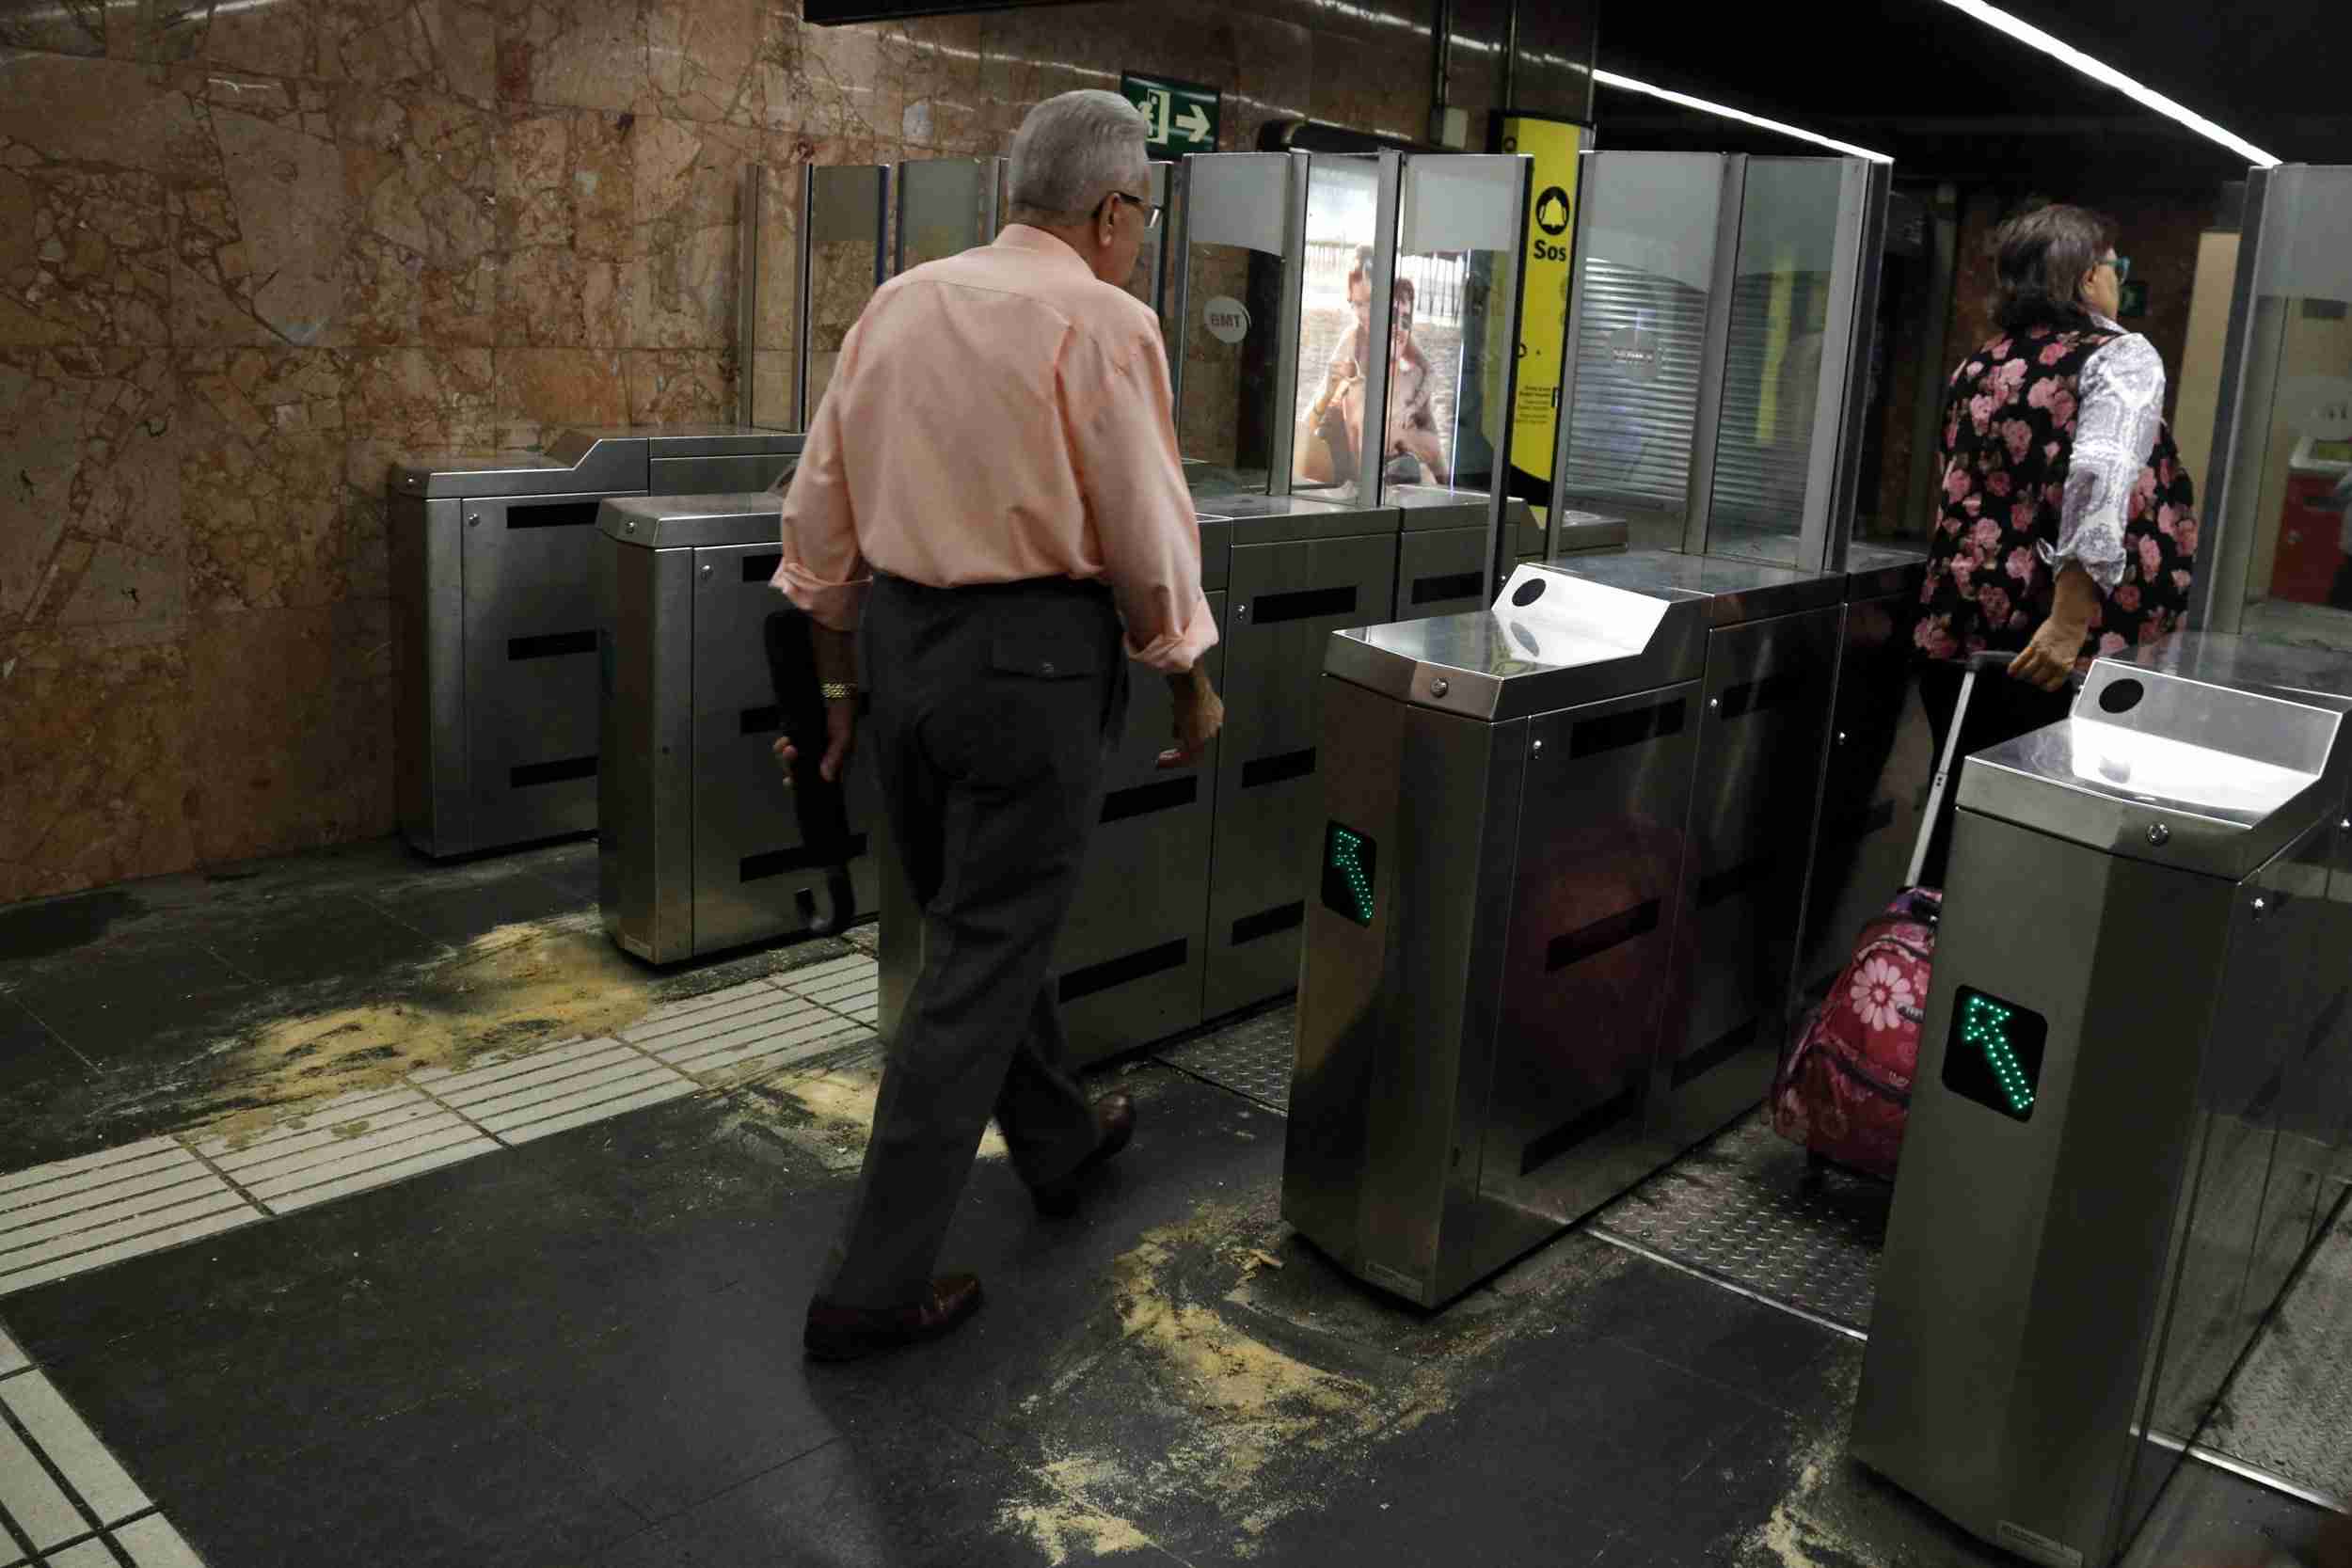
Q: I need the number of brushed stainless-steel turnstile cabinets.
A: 5